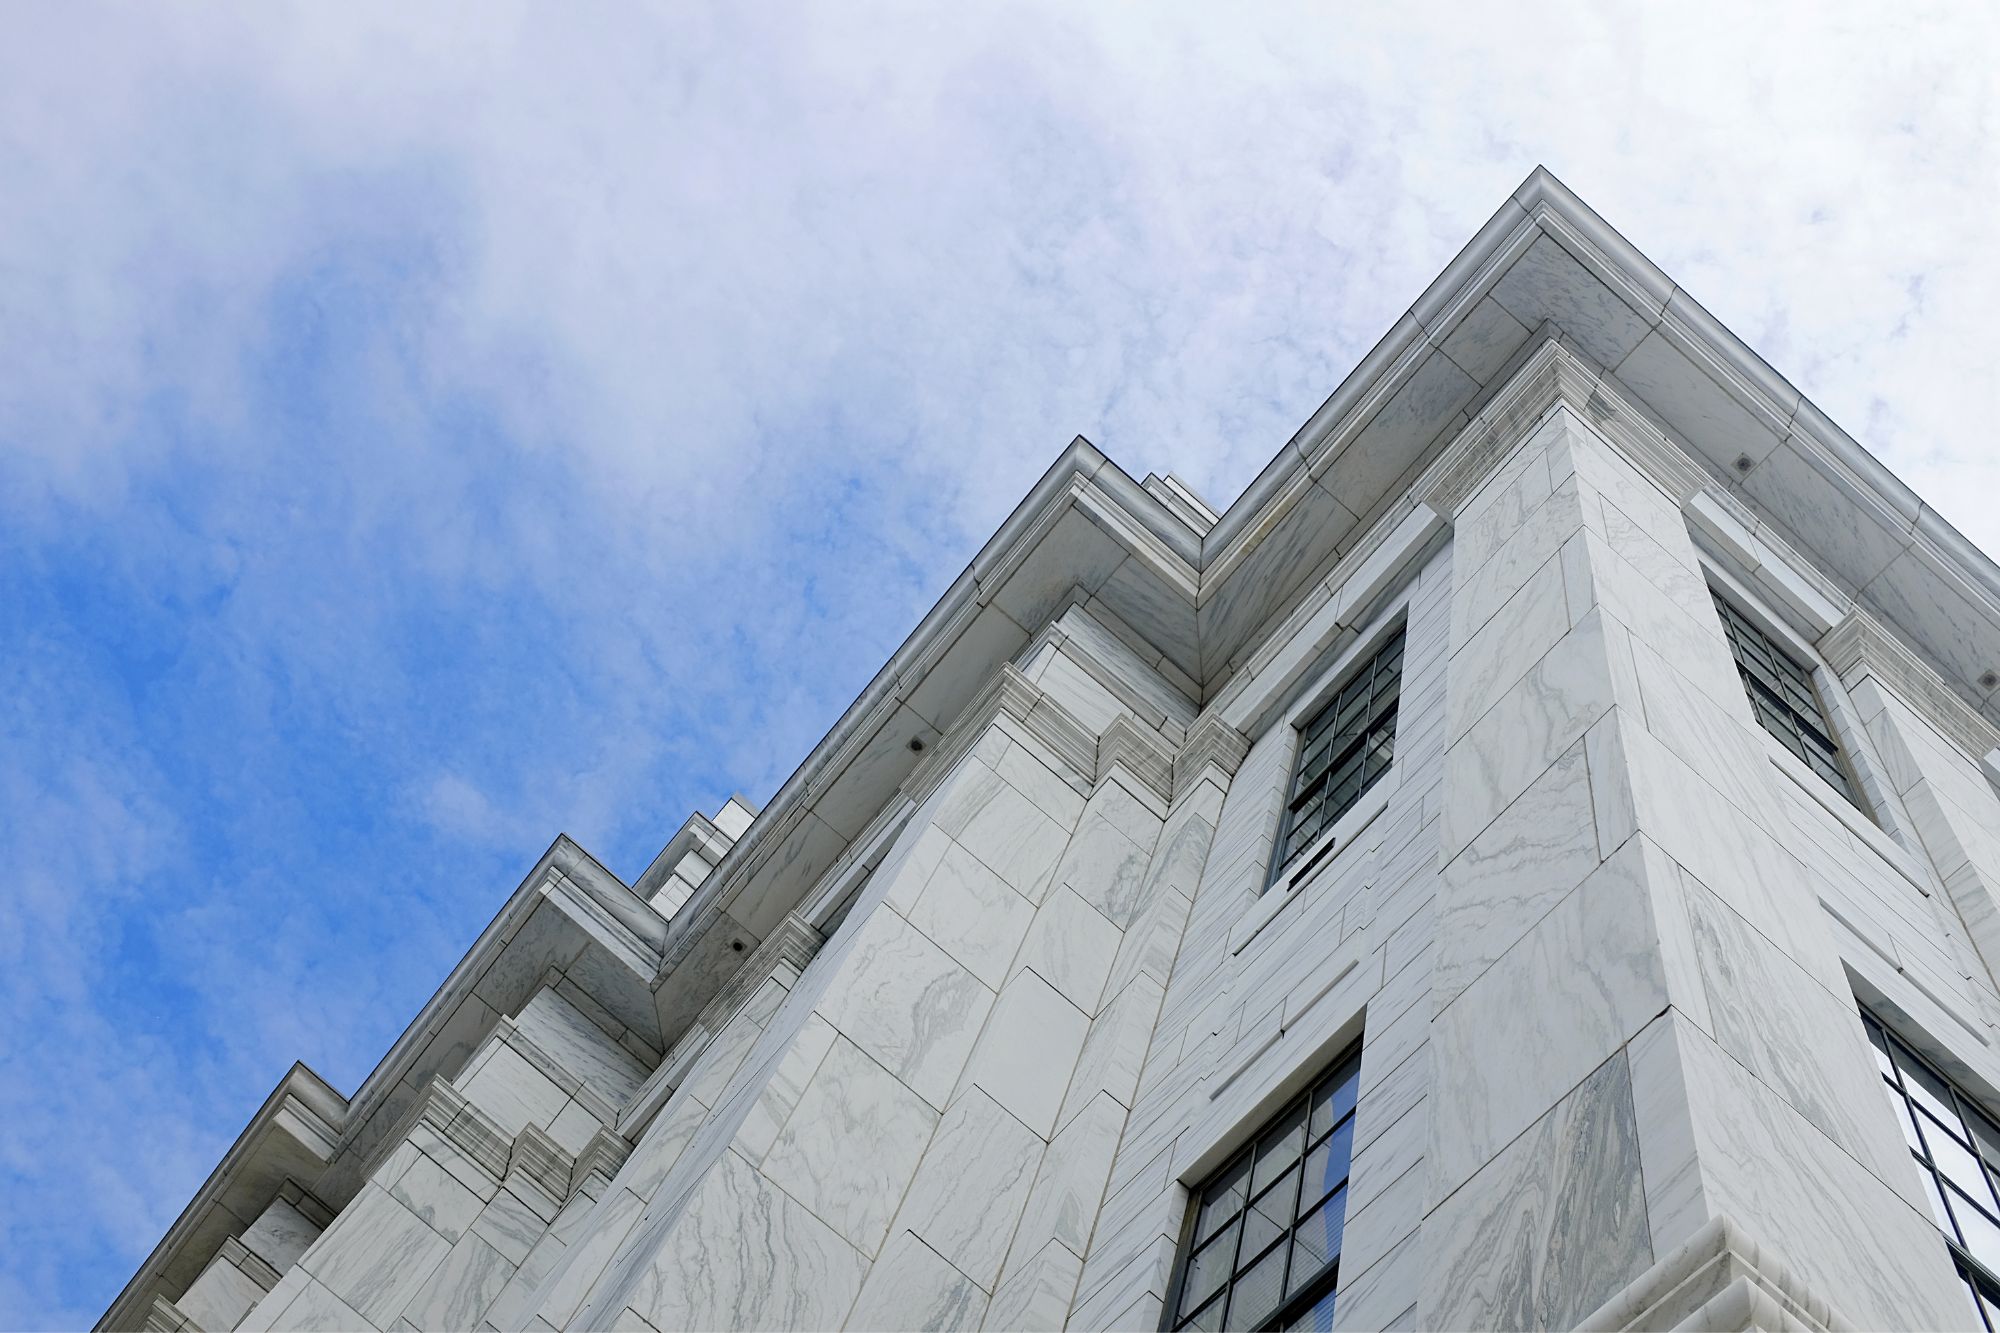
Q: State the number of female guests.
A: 0